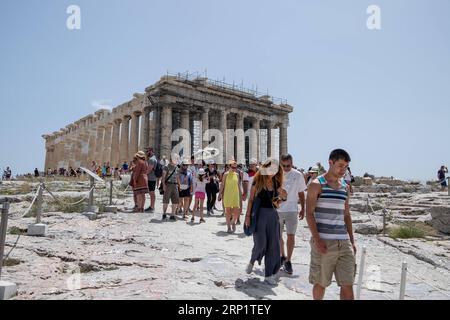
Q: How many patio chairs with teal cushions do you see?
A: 0